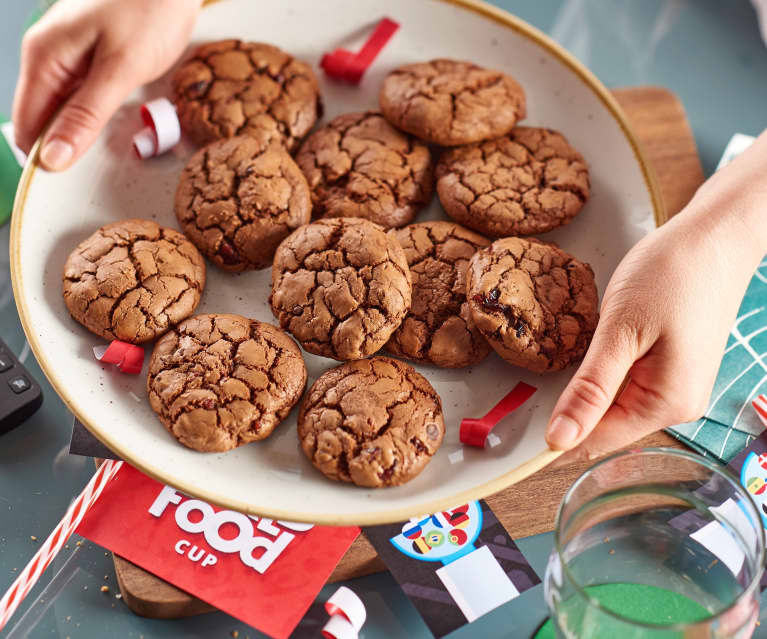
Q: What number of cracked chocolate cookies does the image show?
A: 11